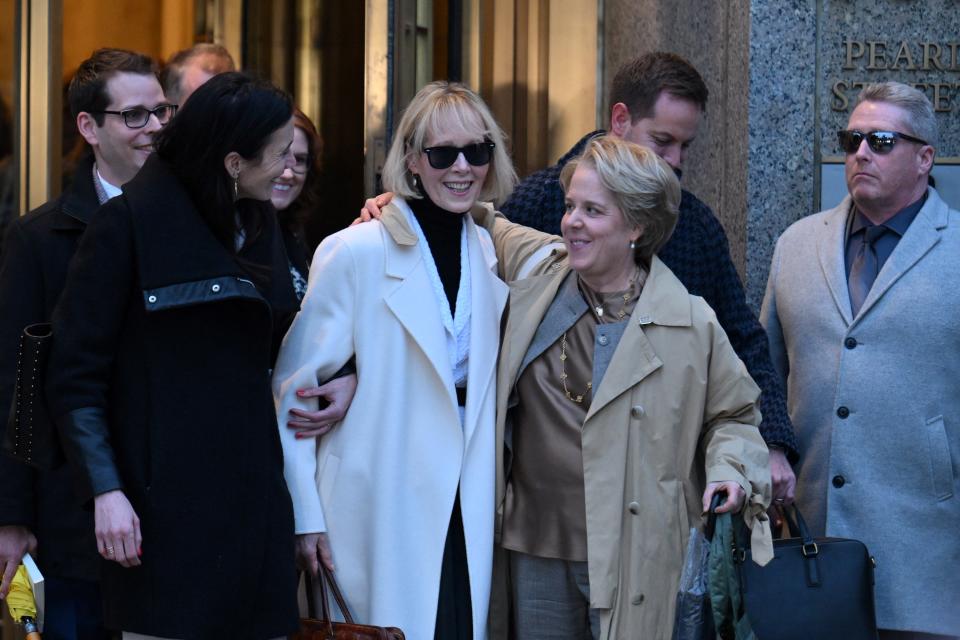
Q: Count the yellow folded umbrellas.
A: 1